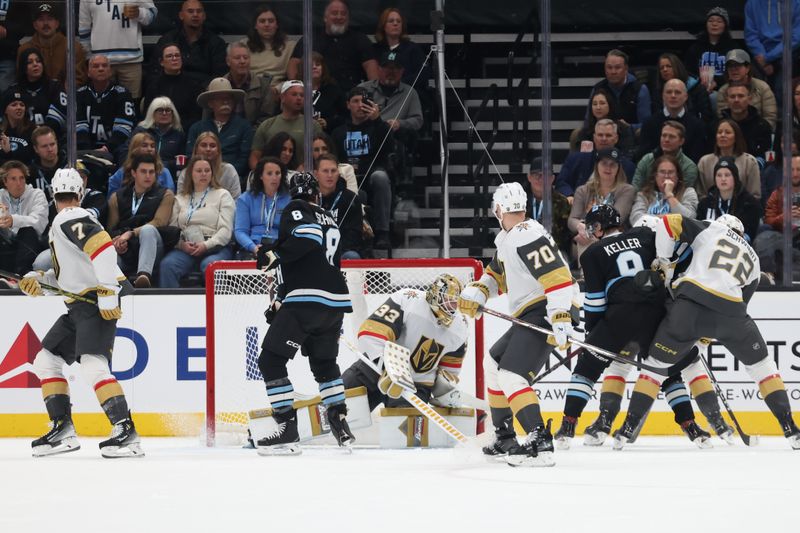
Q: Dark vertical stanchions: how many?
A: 4